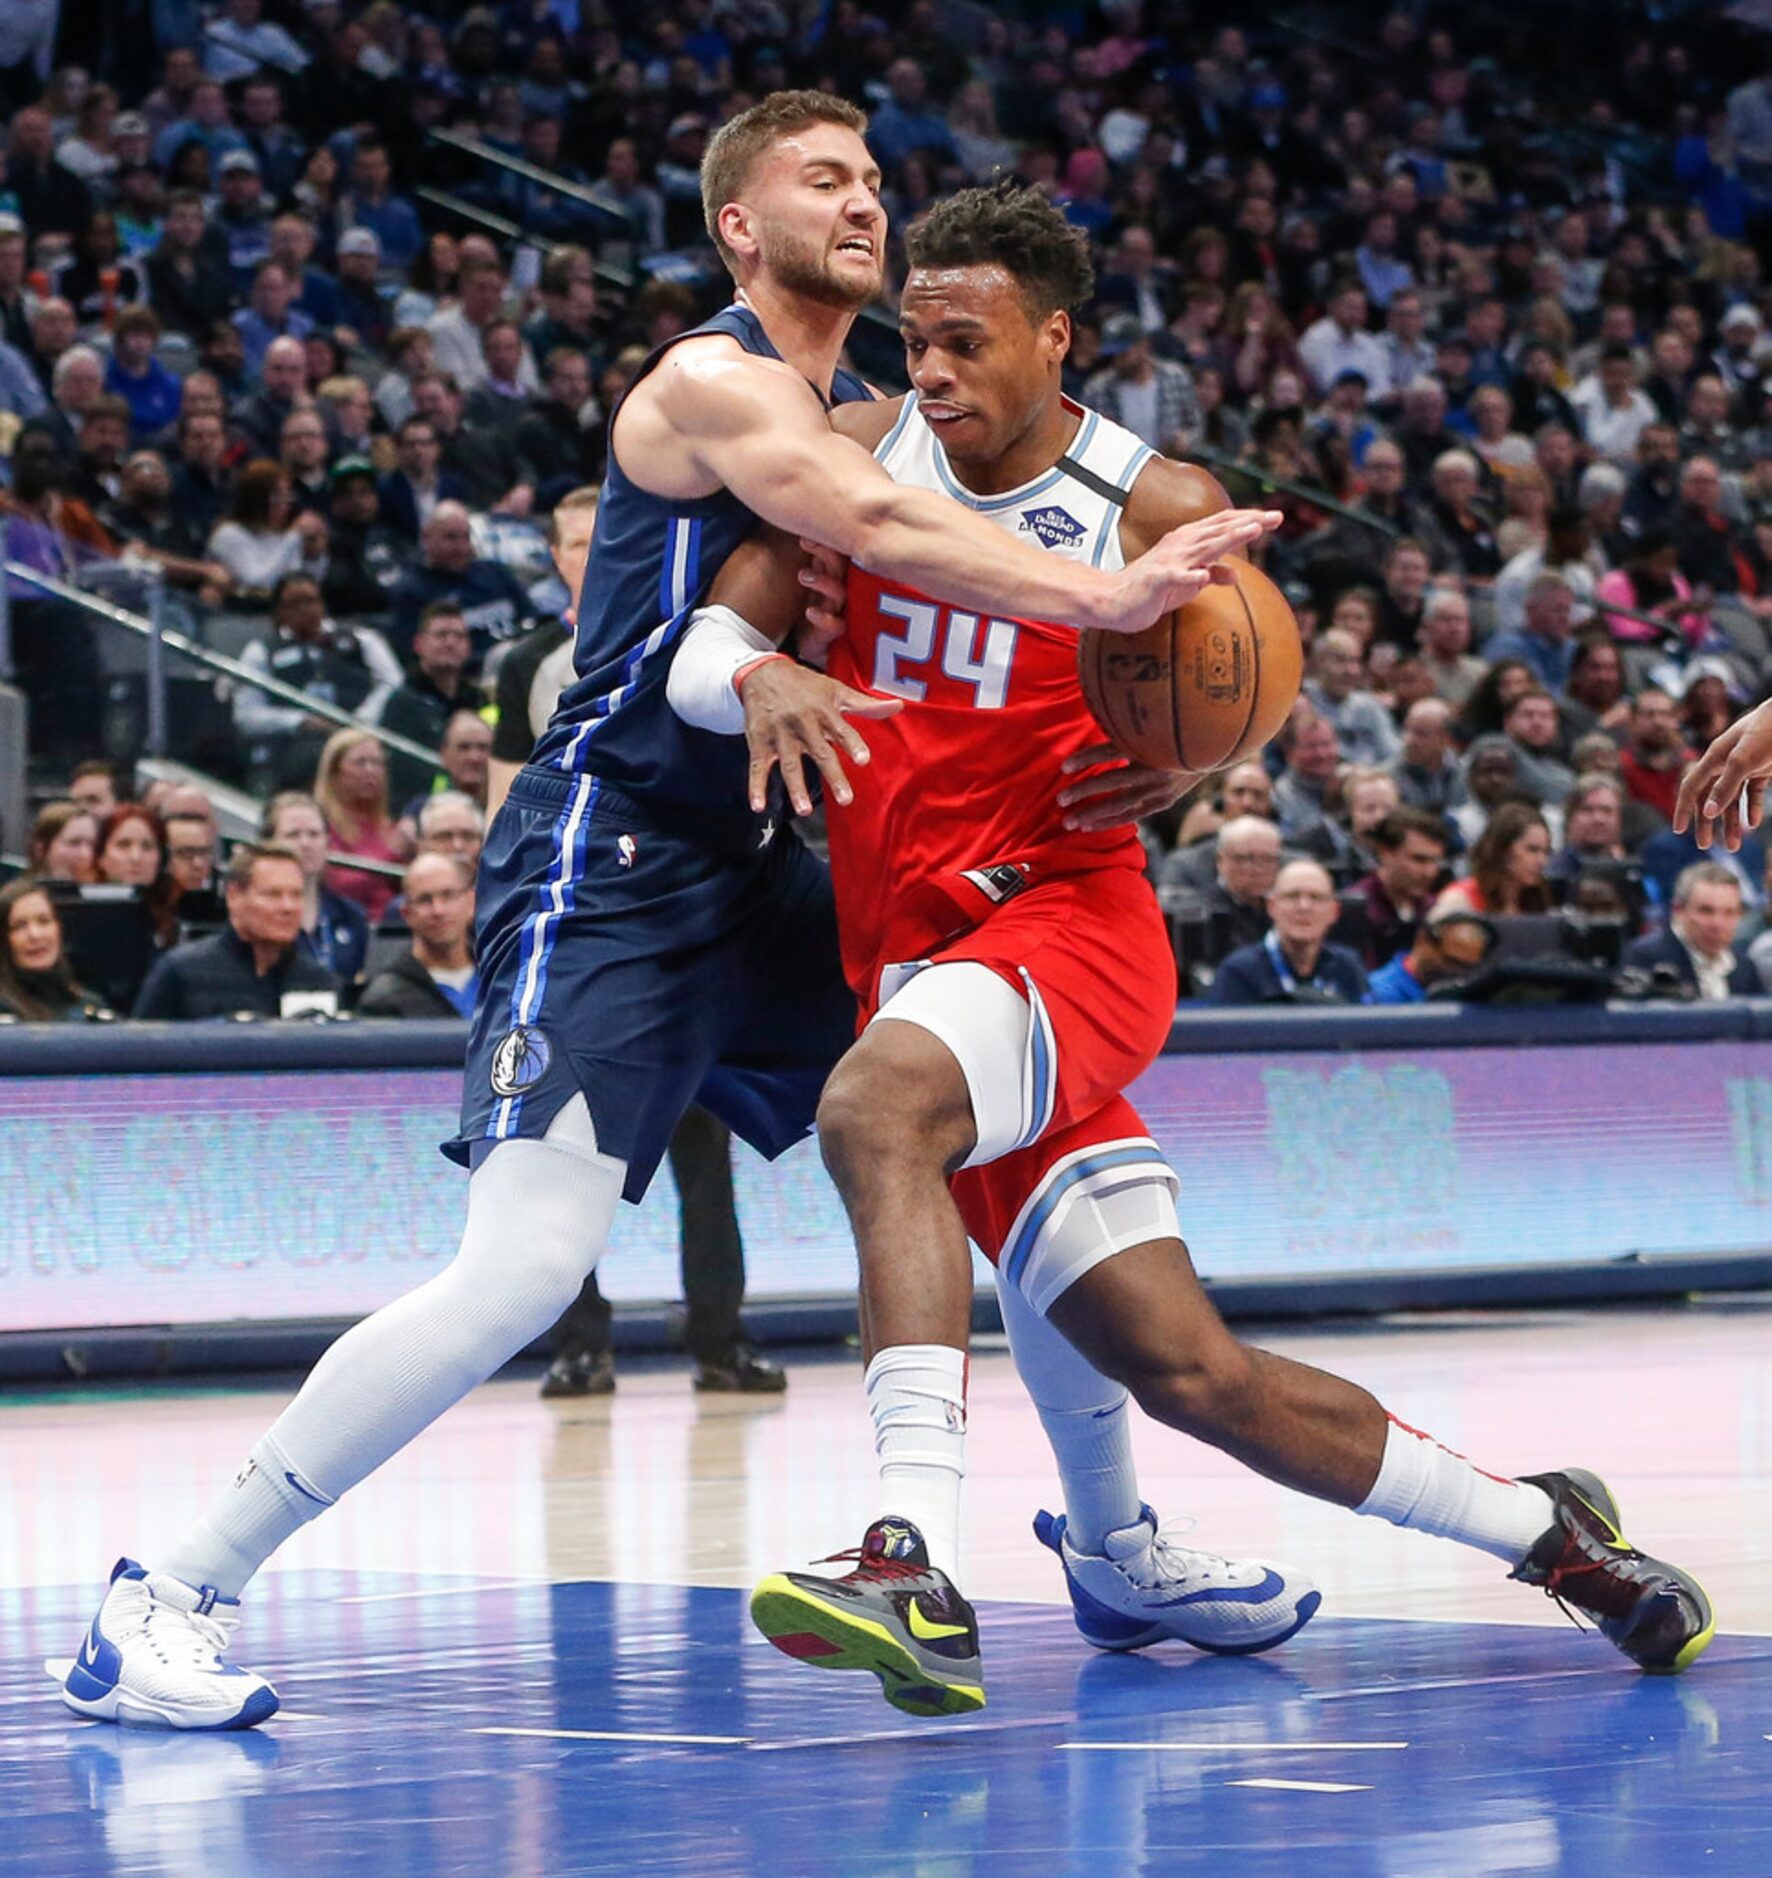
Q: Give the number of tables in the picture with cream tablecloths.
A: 0